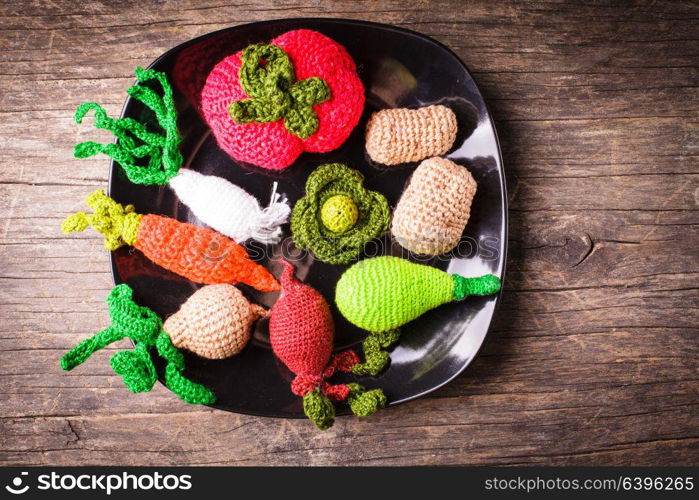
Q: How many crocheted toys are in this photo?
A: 9